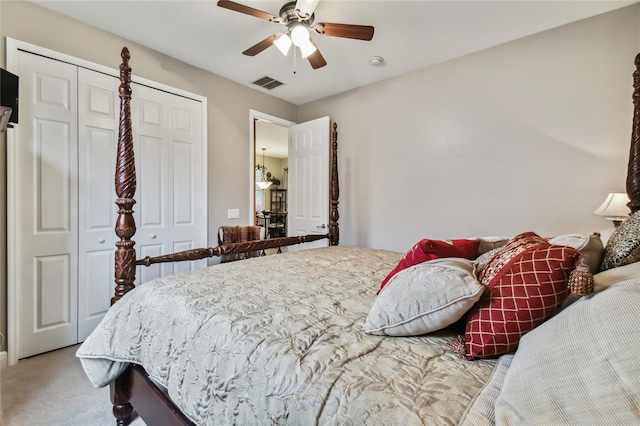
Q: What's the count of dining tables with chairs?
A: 1